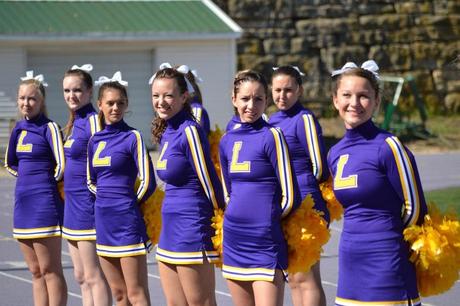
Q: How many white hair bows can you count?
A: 7